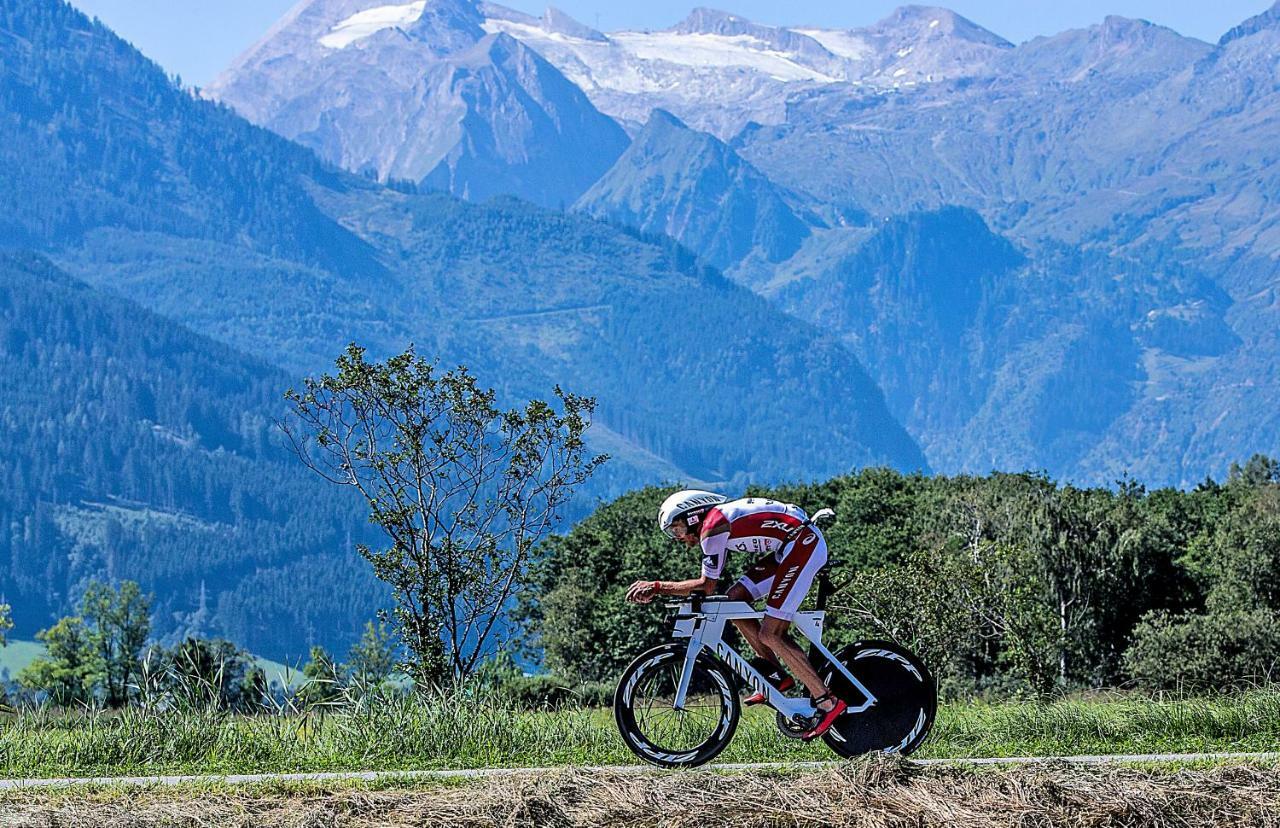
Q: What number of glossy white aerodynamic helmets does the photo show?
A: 1